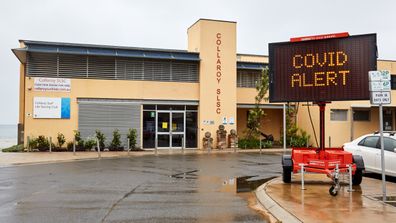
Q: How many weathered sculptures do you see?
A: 3